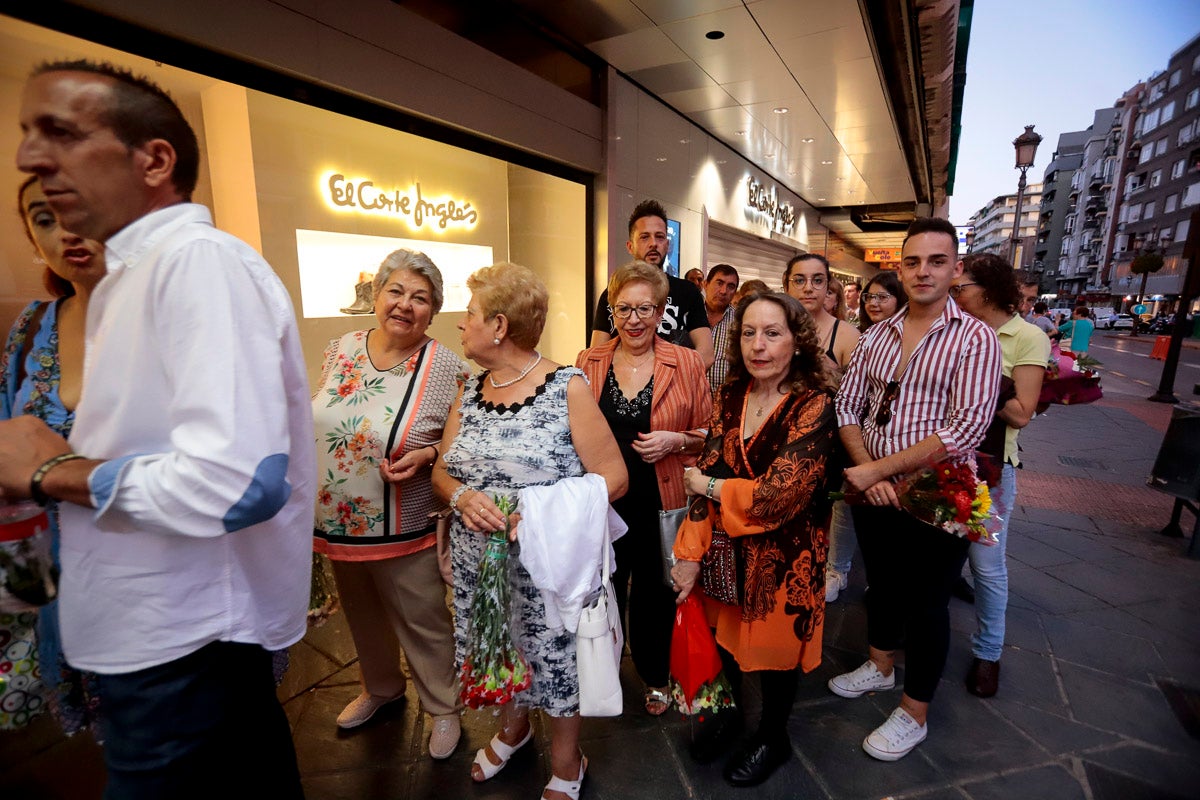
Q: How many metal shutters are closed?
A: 1